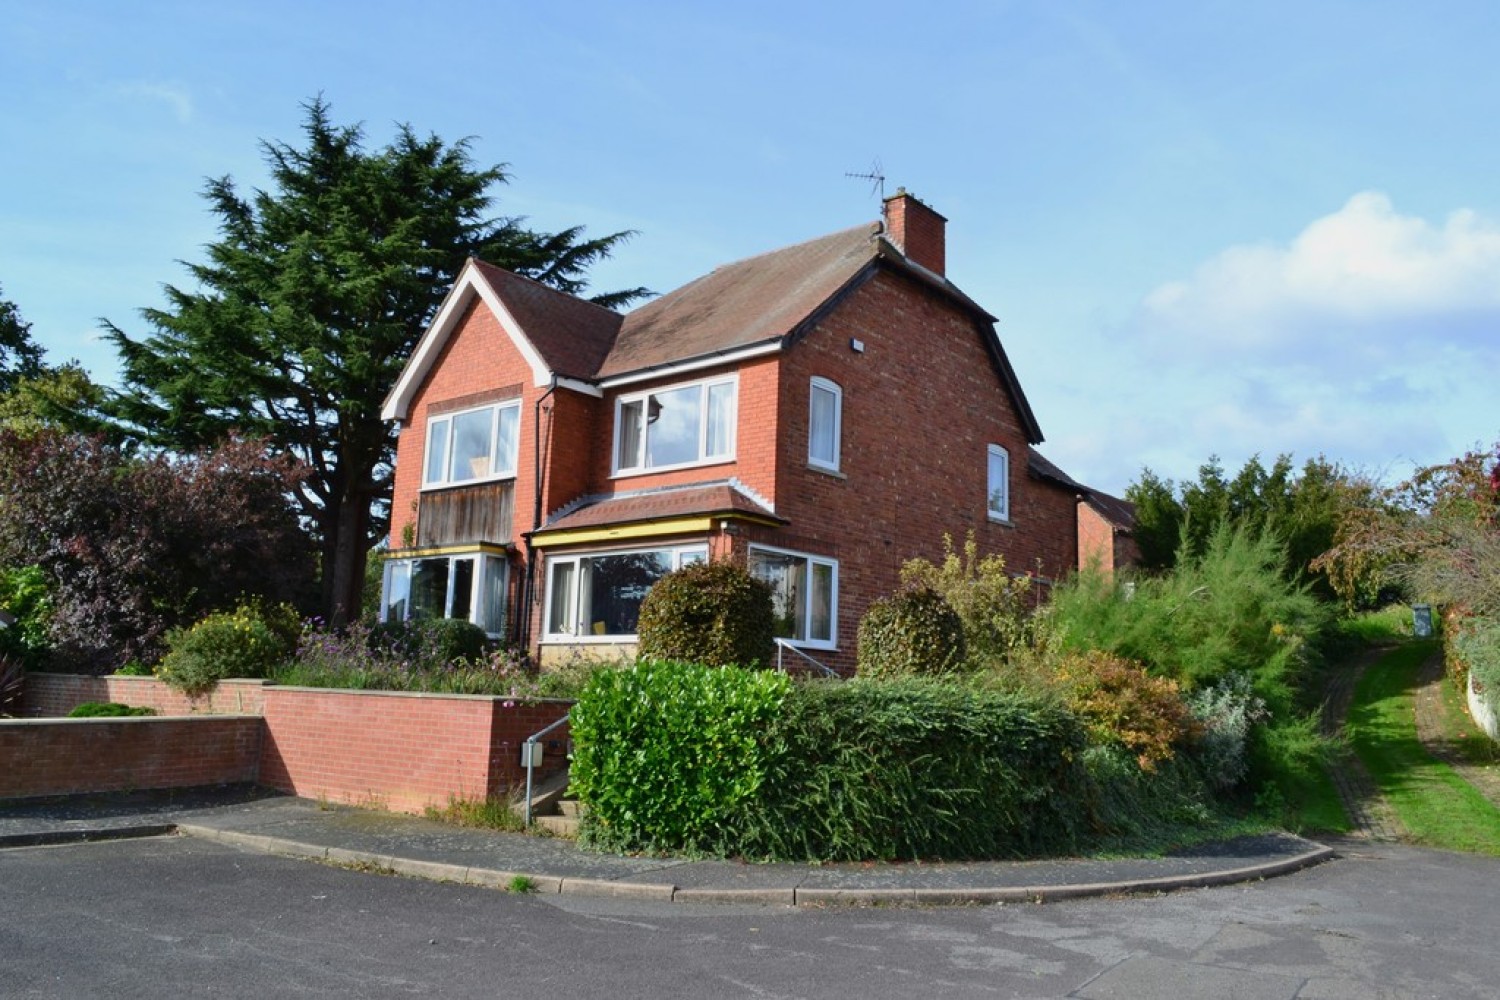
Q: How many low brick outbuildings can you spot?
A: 1